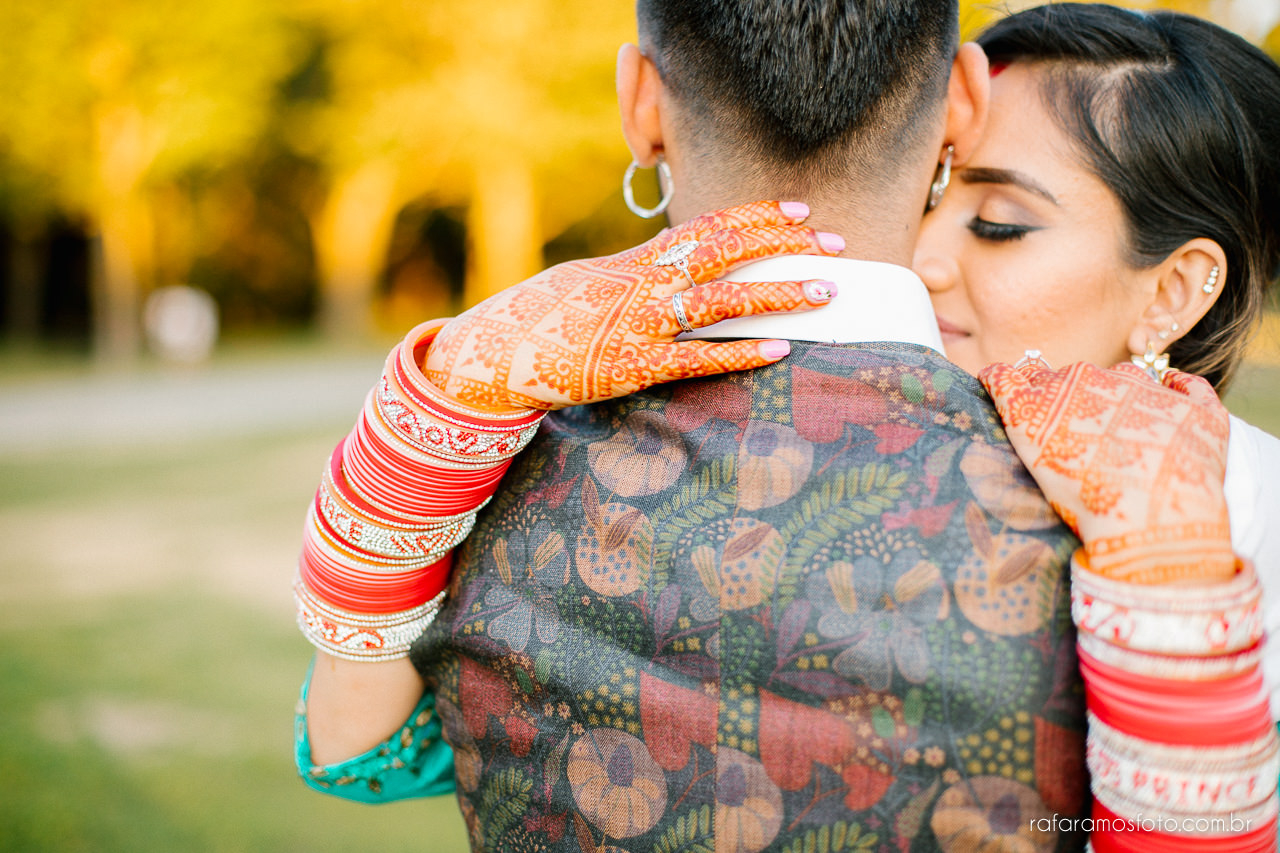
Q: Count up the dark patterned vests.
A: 1